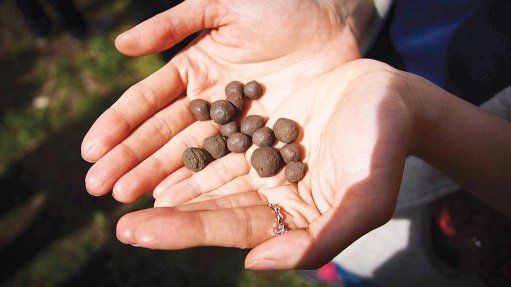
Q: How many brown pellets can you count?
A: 15